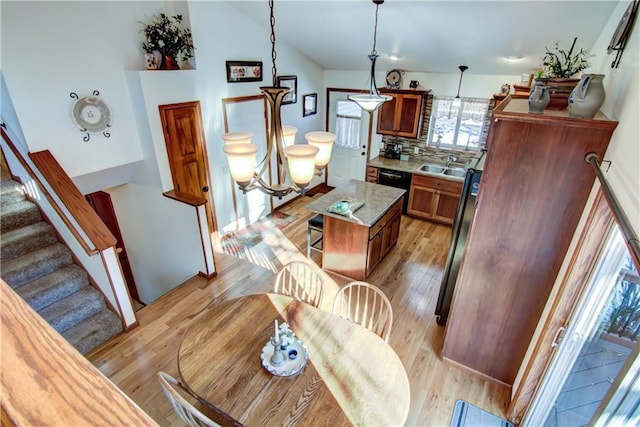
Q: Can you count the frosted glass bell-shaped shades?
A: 5